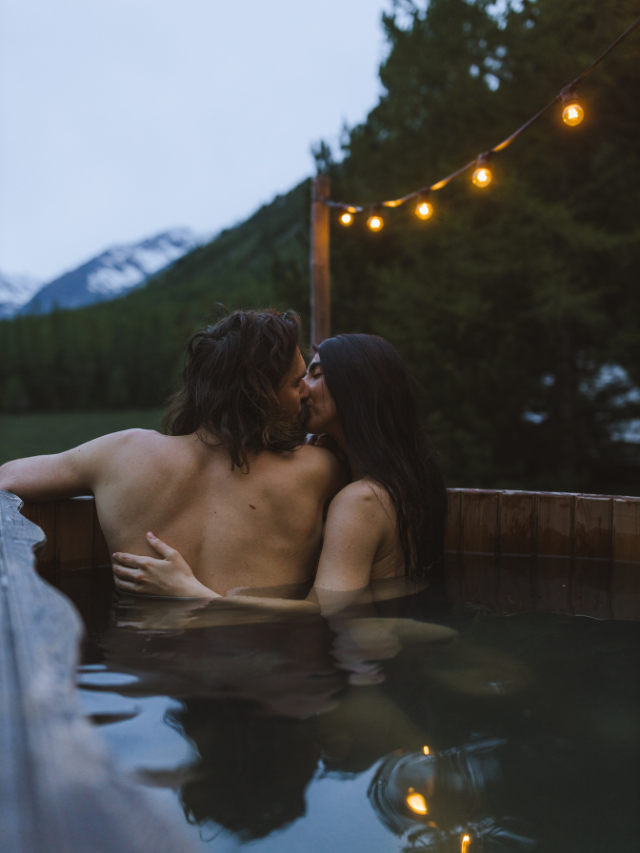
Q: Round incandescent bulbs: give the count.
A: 5